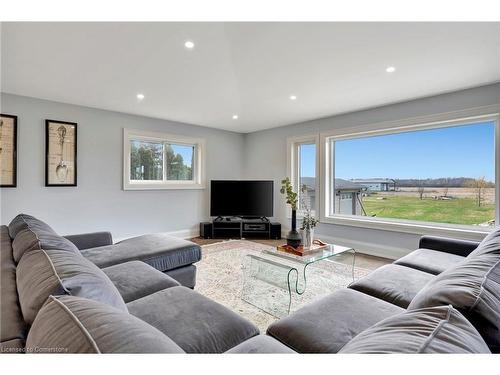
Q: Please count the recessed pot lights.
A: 5